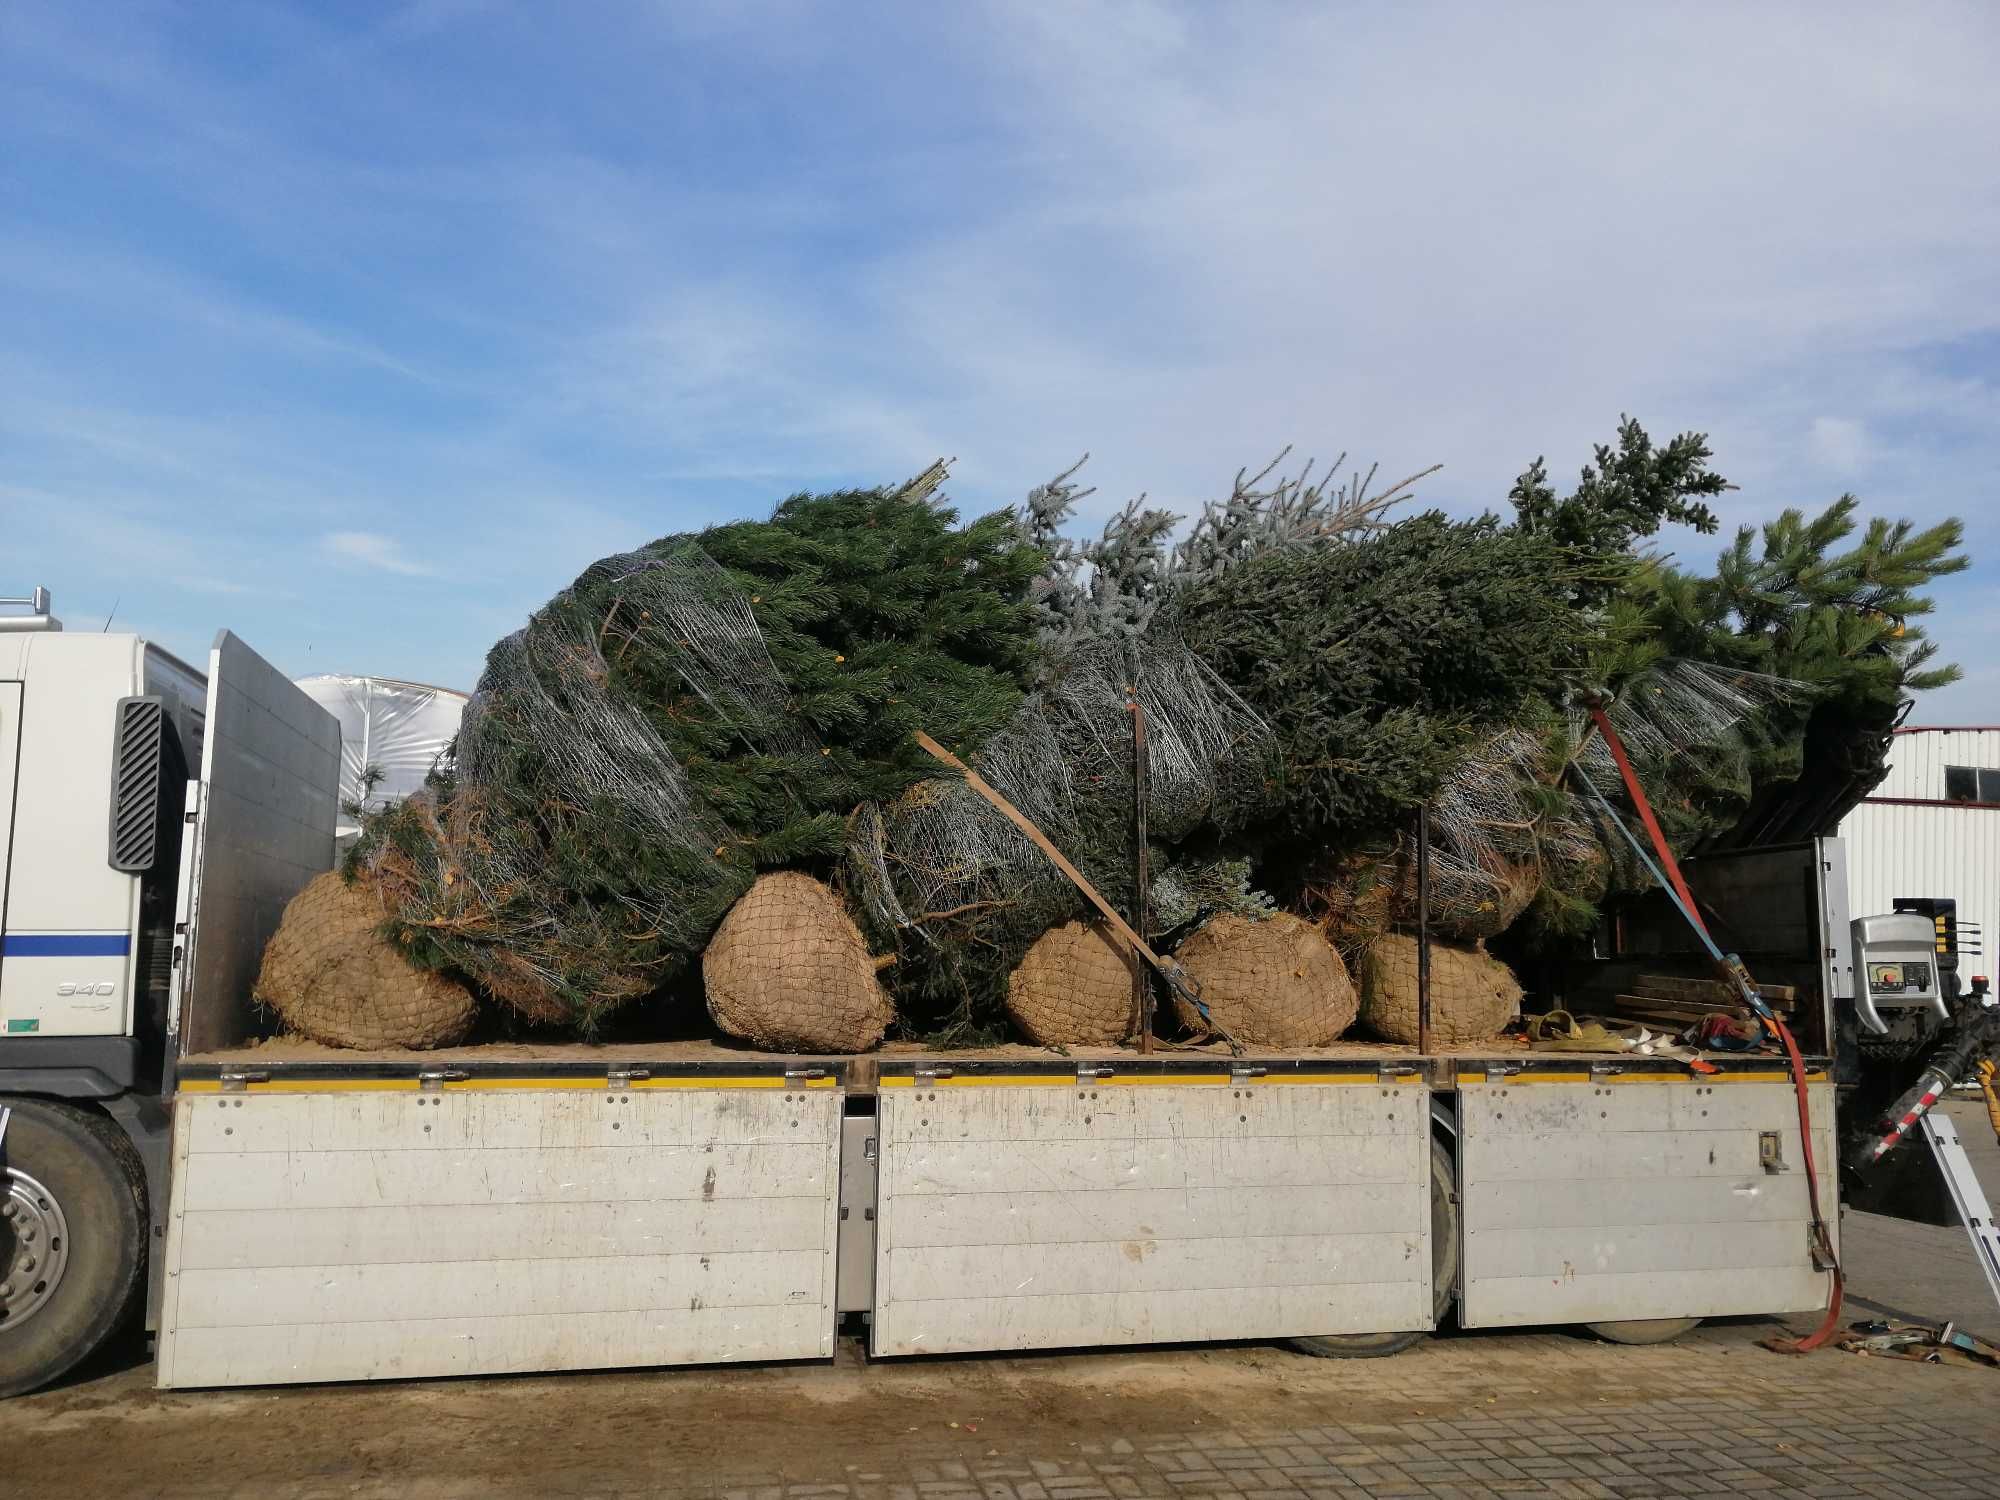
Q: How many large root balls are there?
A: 5